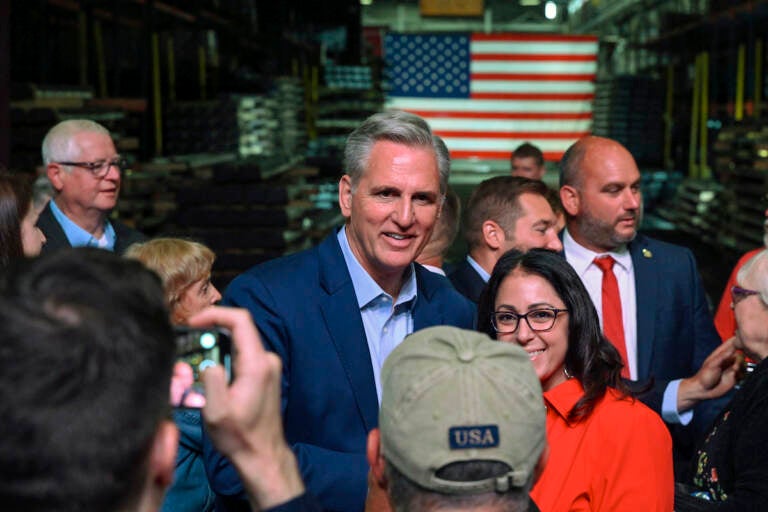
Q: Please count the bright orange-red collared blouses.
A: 1